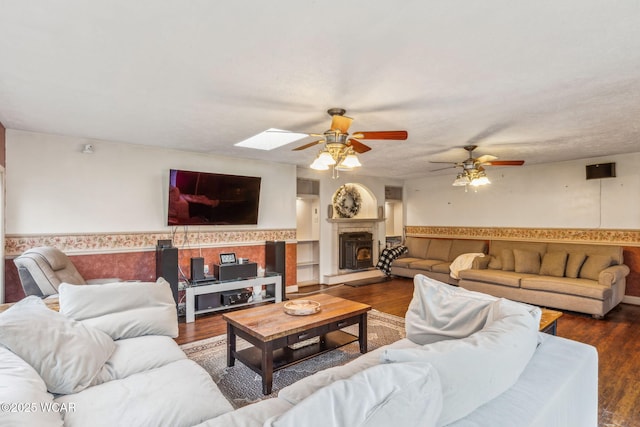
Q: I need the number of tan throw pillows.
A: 6